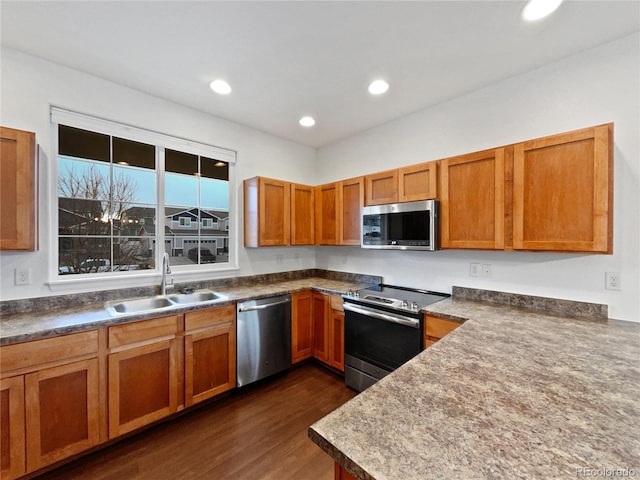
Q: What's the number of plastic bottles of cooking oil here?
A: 0